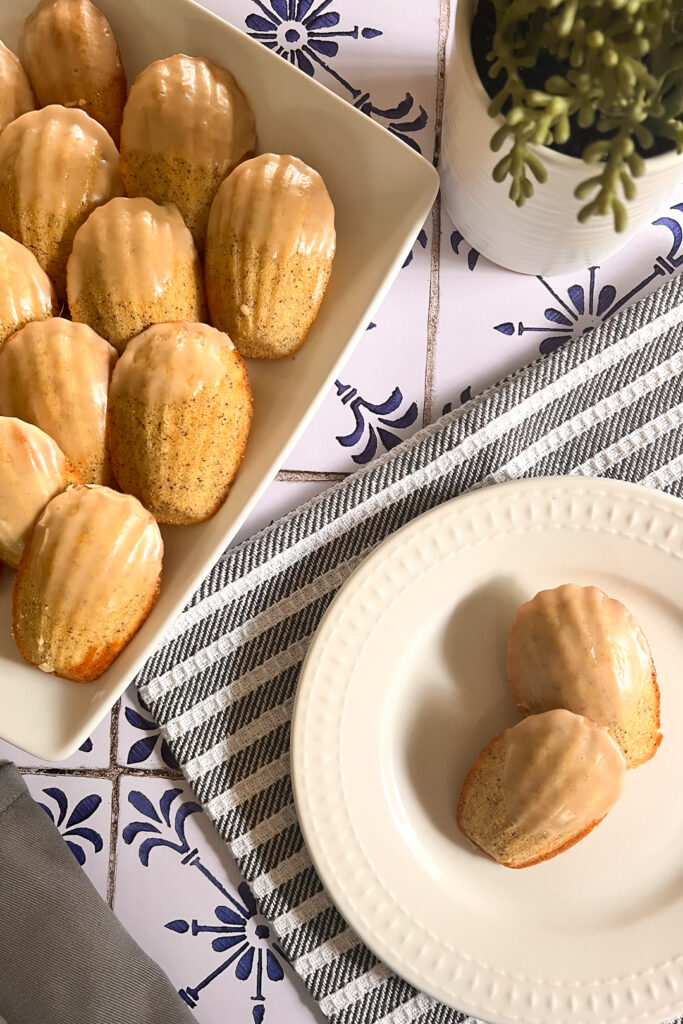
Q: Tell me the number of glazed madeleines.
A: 13